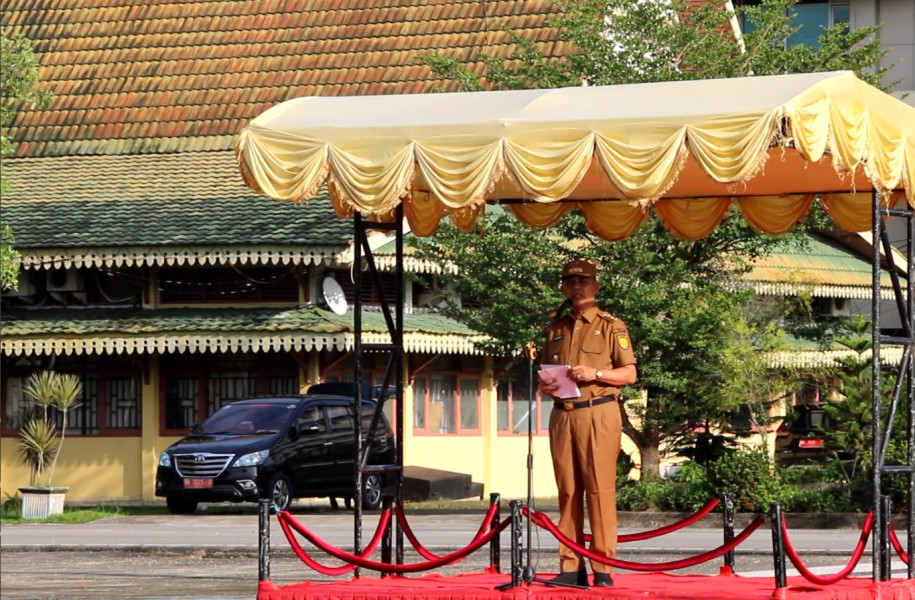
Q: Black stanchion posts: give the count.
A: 7